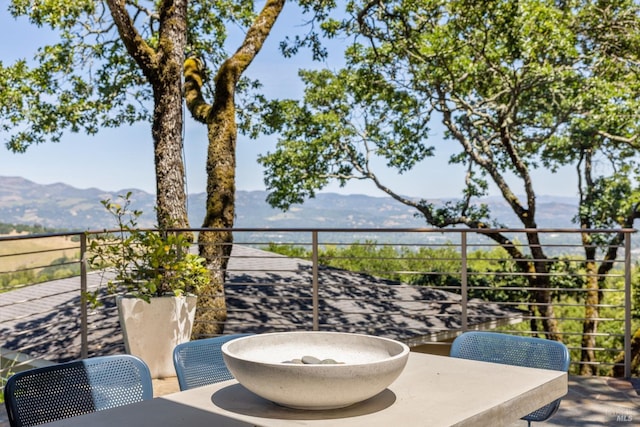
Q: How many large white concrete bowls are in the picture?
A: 1